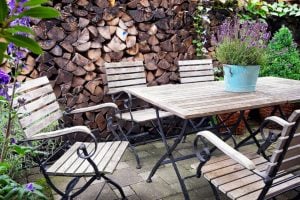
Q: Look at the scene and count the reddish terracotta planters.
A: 2